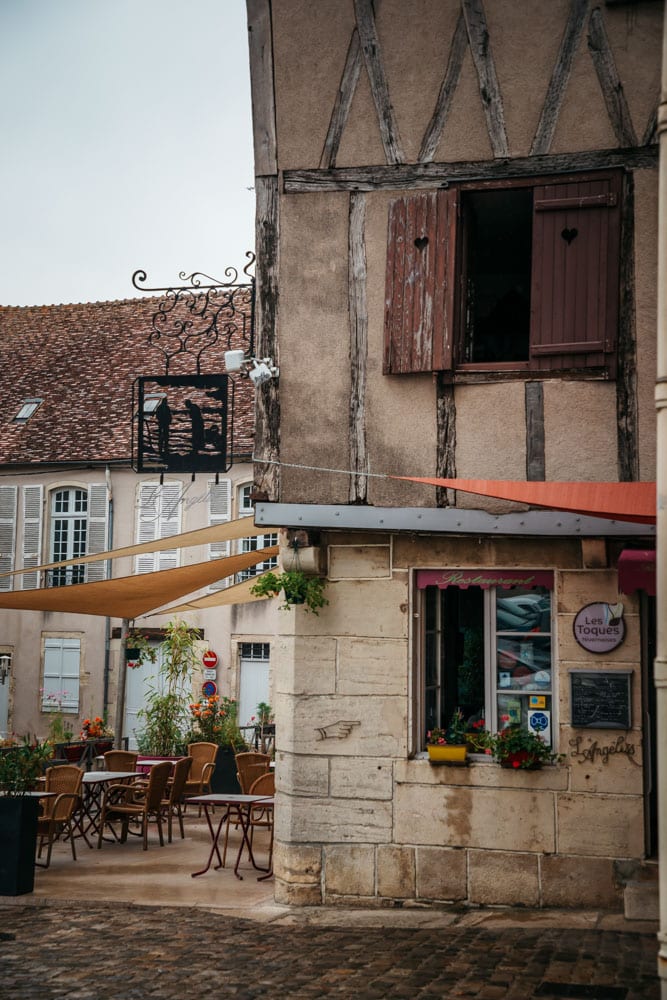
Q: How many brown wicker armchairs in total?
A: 7